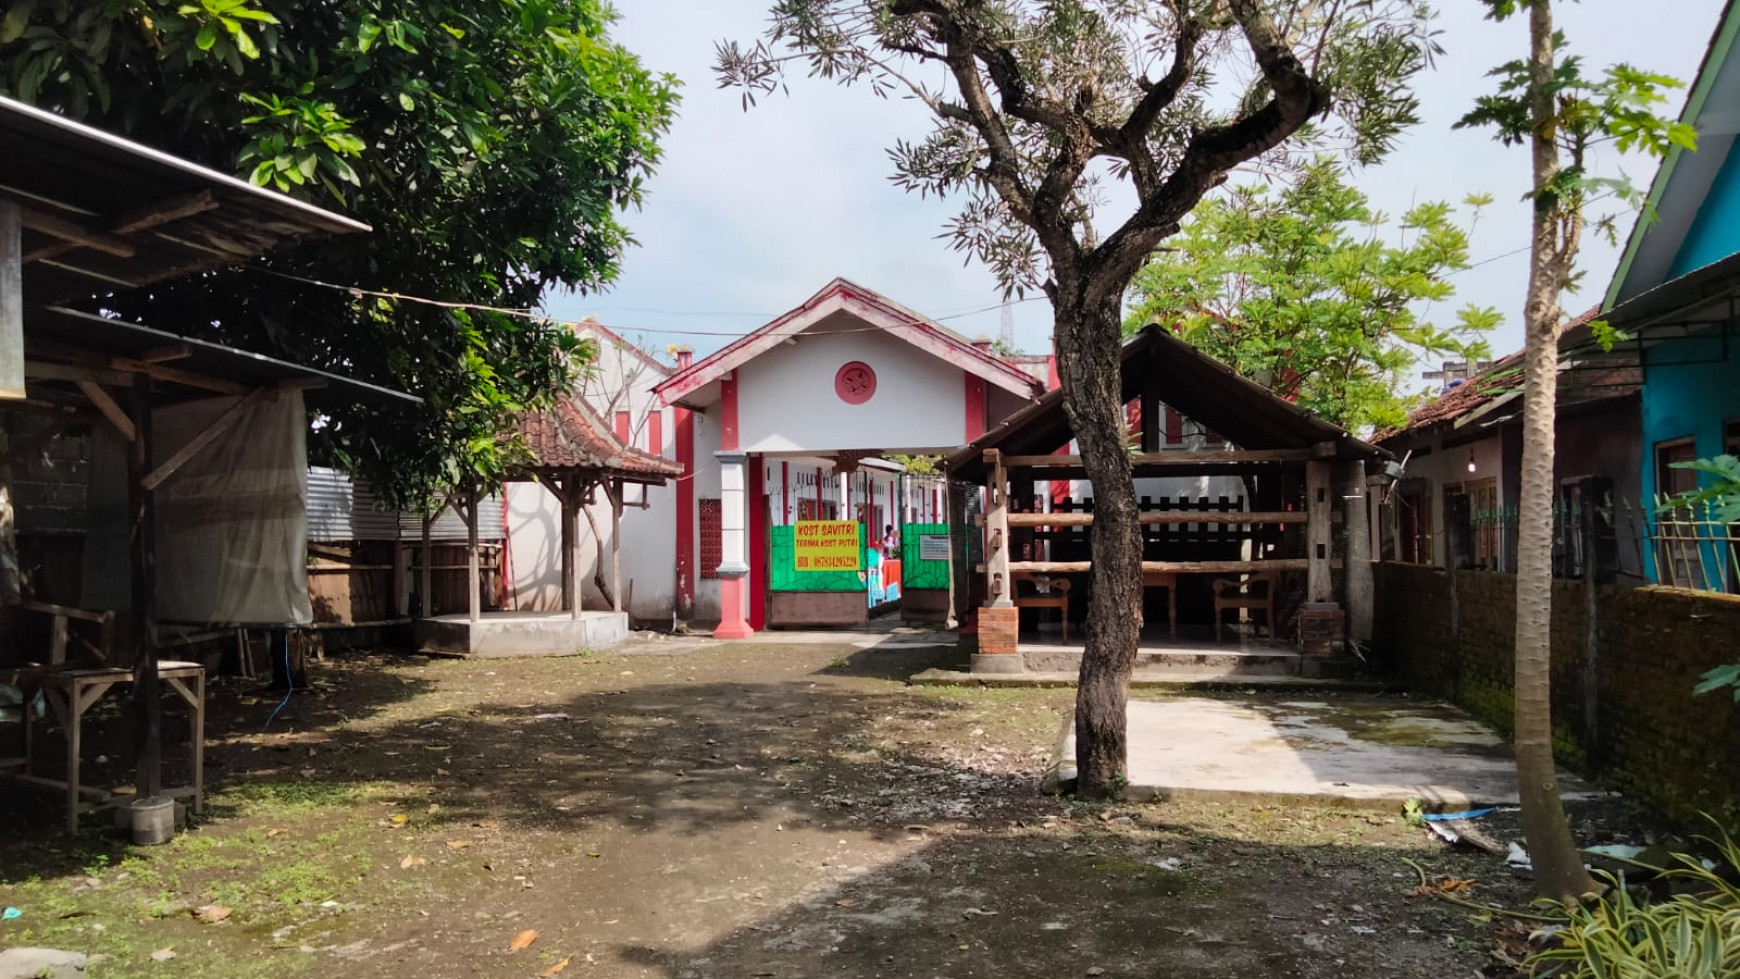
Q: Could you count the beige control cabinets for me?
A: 0